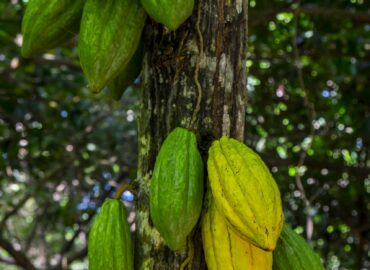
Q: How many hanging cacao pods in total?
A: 9